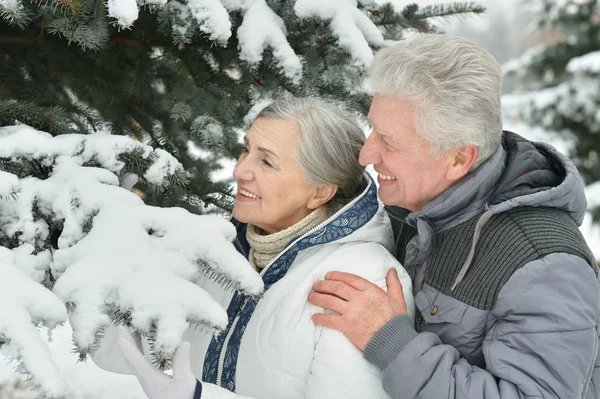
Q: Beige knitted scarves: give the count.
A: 1